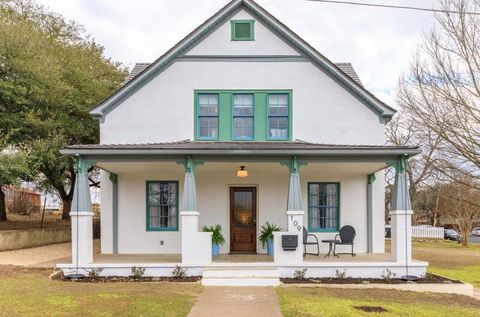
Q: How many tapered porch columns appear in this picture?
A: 4